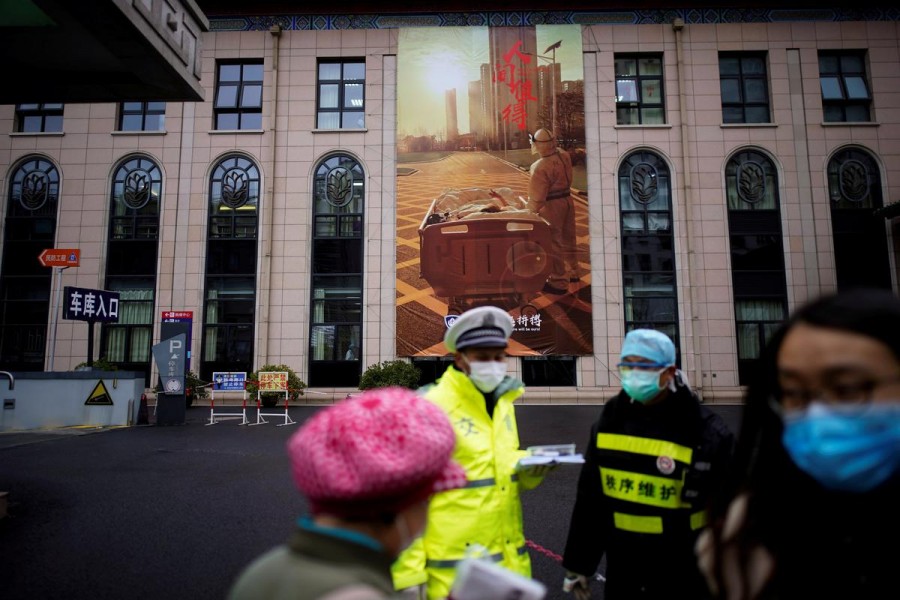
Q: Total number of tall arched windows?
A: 7